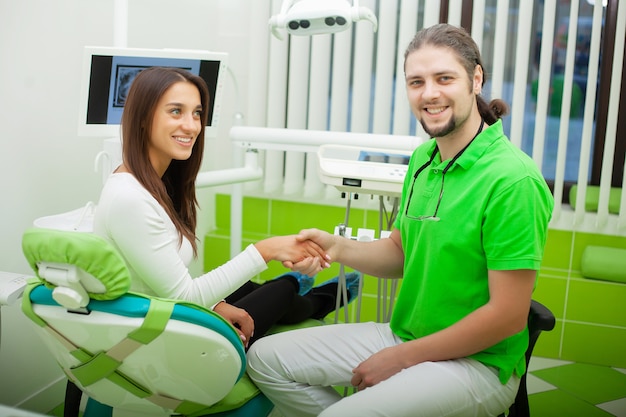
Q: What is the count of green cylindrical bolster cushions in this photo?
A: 2